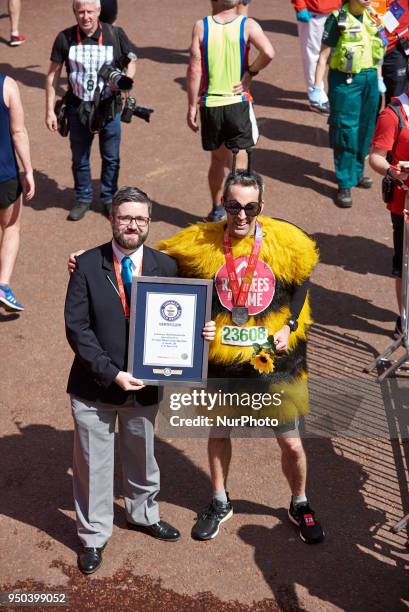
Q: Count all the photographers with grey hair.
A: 1